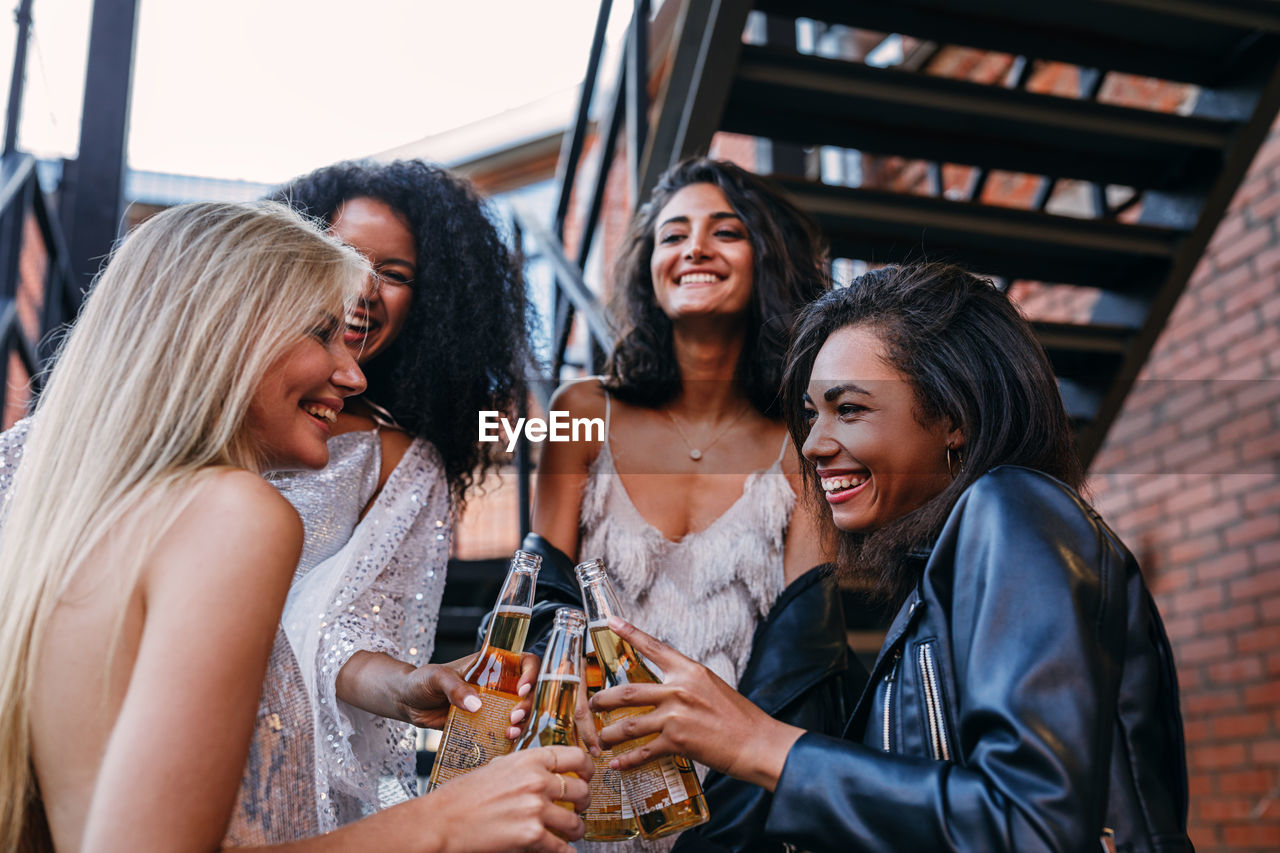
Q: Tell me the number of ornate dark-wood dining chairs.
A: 0